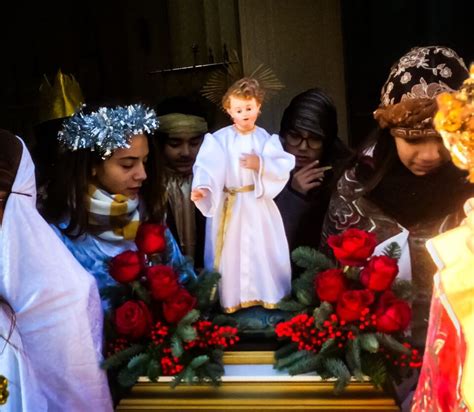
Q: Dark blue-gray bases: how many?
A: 1